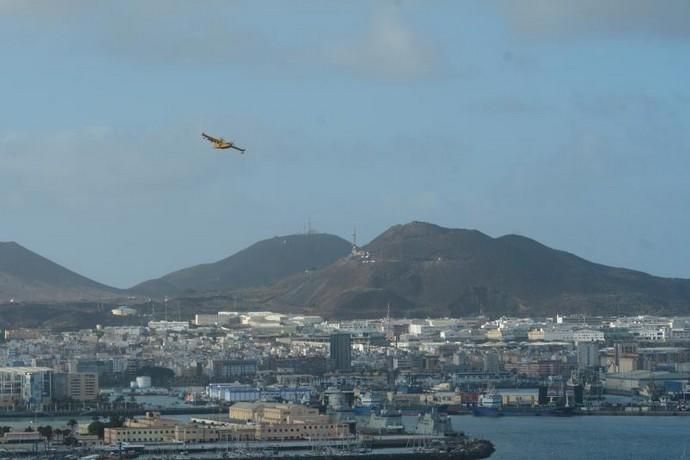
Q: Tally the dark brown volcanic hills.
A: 3